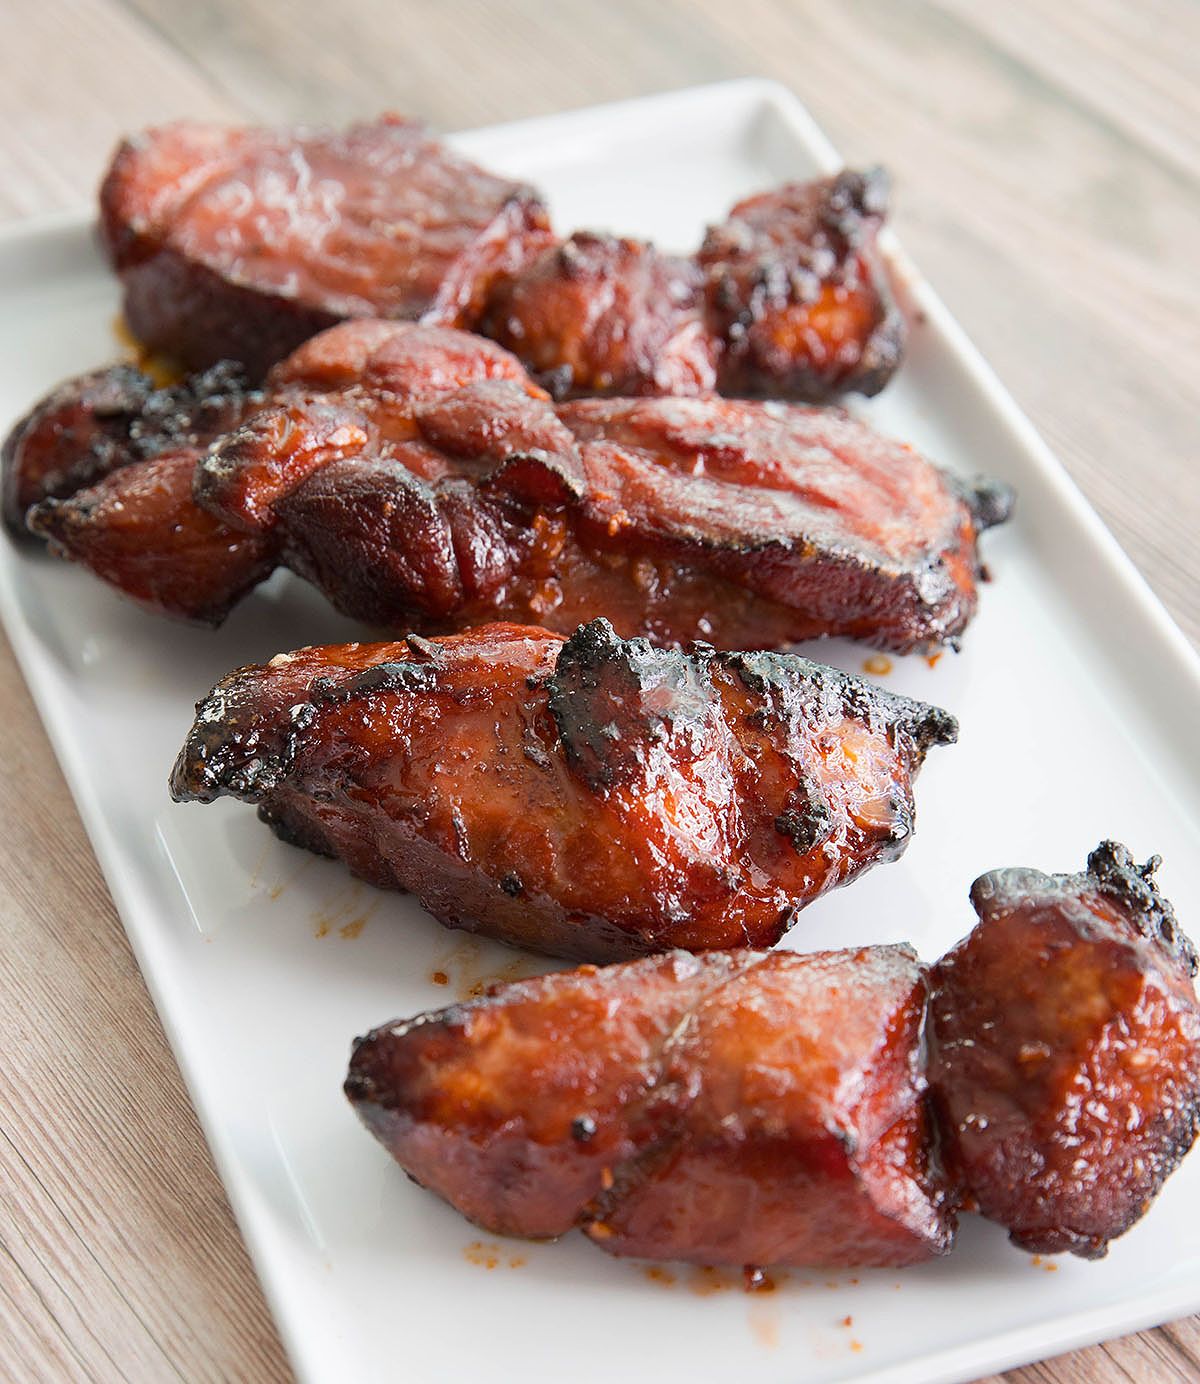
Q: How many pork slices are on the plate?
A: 4